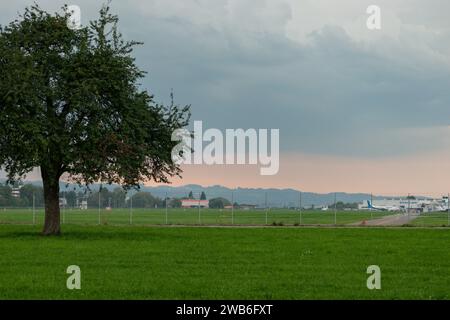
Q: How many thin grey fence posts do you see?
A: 13